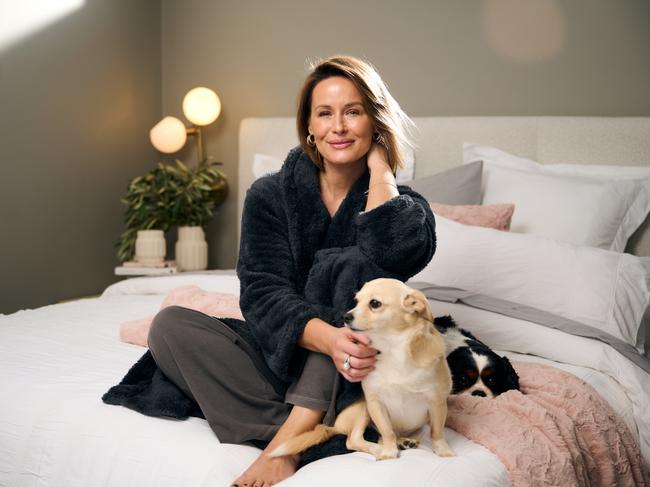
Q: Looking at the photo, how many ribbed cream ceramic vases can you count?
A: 2